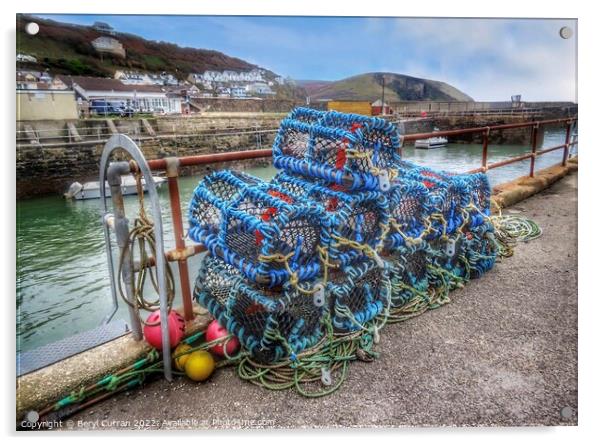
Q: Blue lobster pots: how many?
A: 11